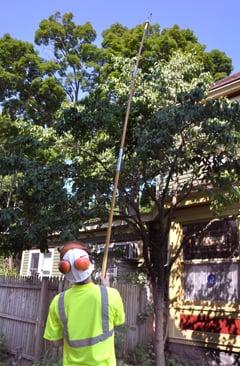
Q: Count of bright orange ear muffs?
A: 2